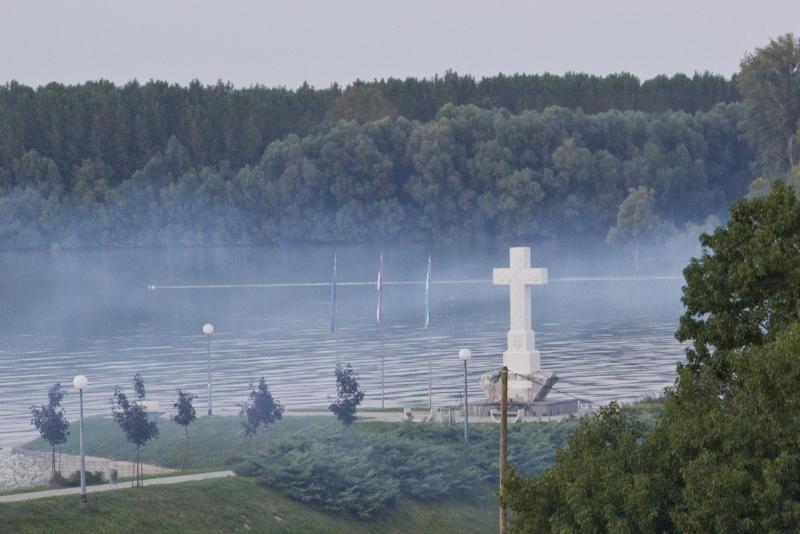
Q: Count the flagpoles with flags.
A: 3